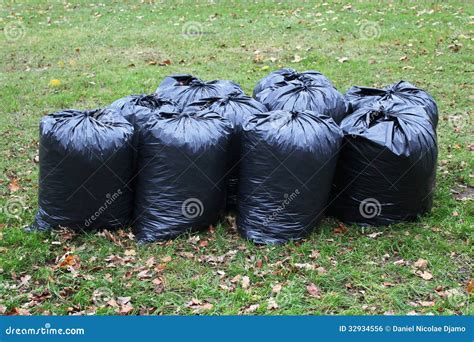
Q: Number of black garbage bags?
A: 10